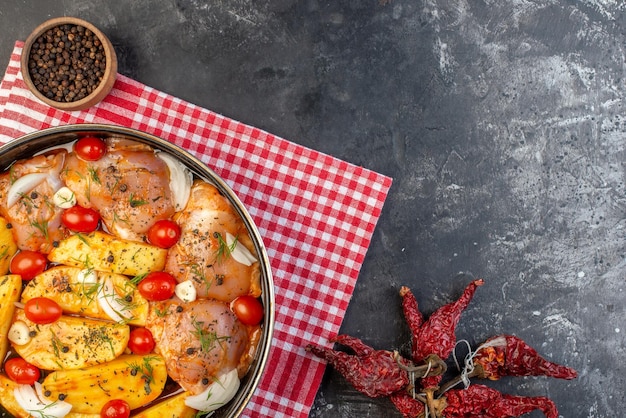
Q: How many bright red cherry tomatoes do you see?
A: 10